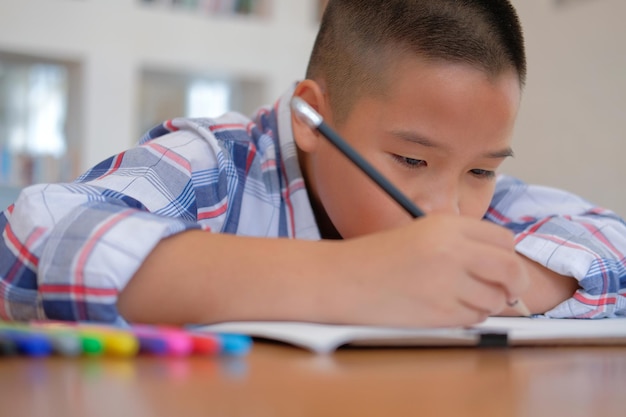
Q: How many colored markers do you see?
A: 9